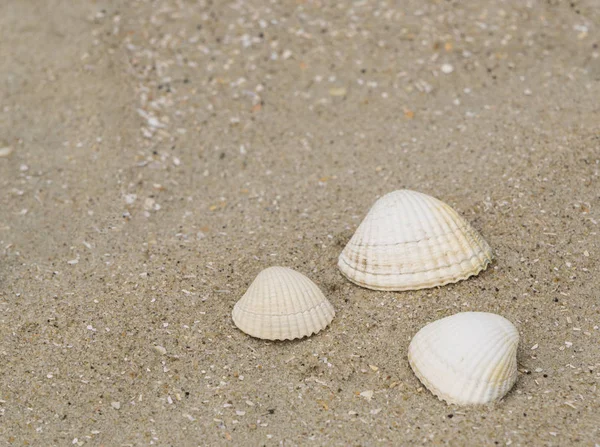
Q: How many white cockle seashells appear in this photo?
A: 3